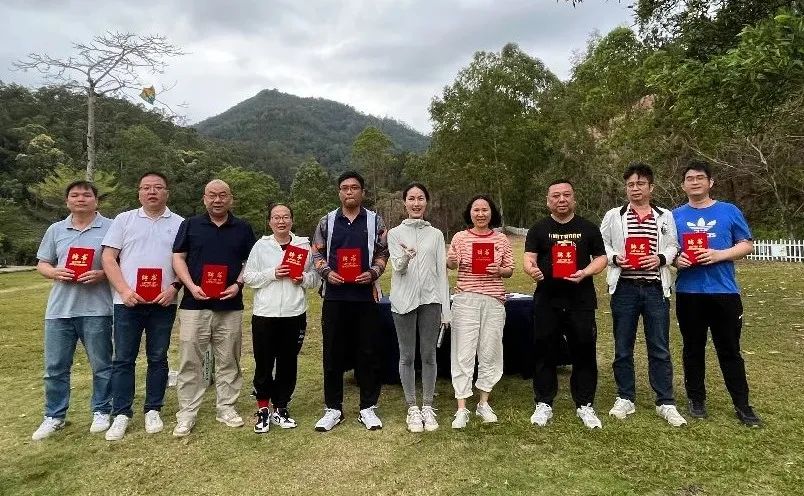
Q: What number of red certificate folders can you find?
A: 9